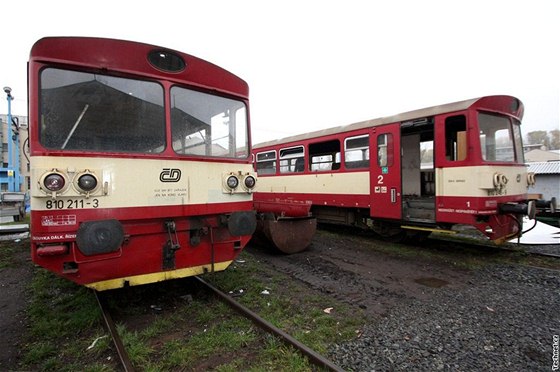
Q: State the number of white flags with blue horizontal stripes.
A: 0